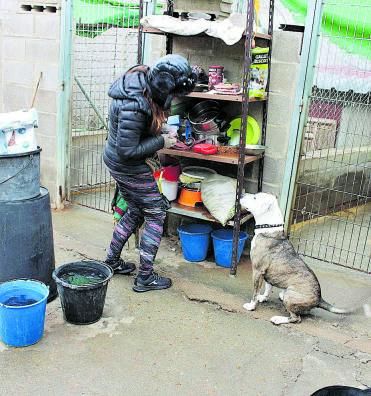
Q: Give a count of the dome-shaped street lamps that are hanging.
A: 0